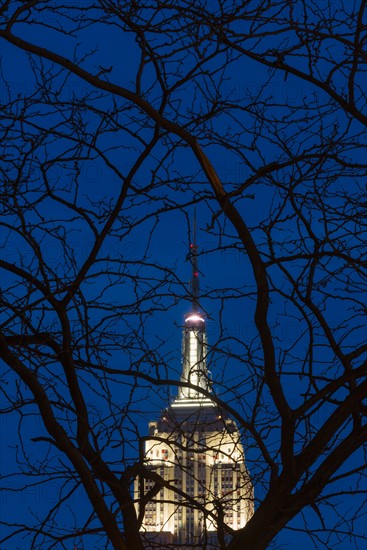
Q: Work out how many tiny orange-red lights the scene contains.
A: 2